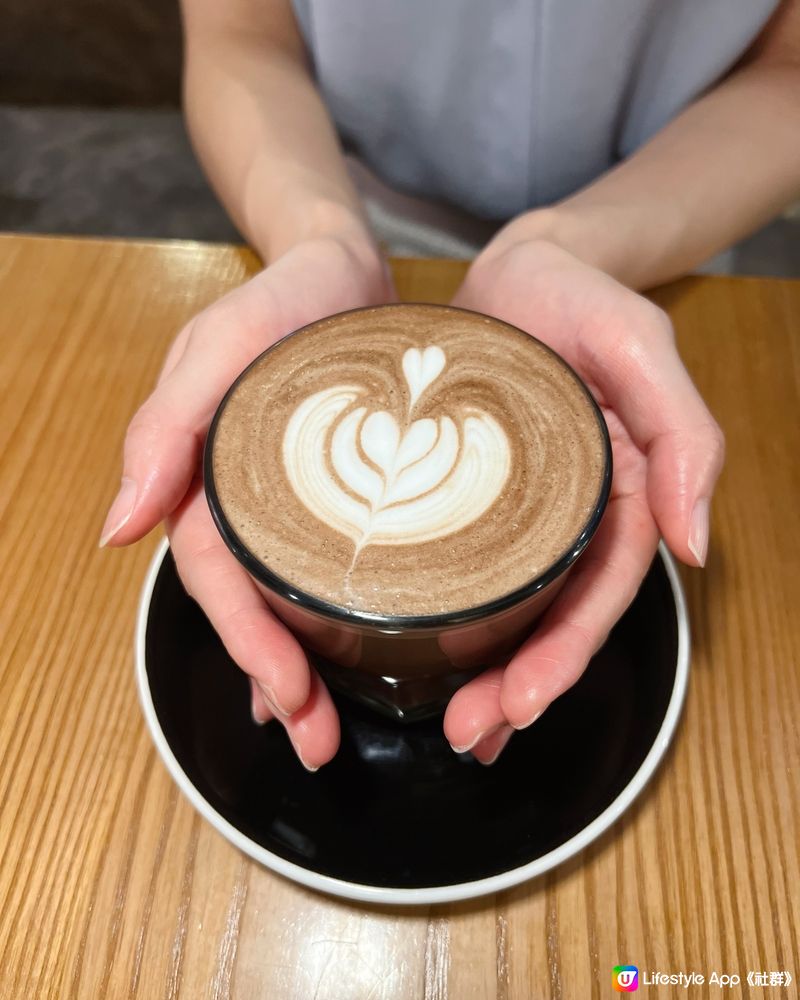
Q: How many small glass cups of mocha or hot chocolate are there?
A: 1